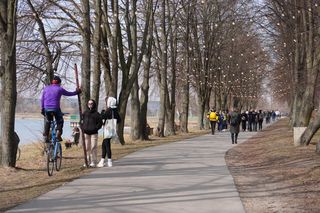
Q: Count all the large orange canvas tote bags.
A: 0